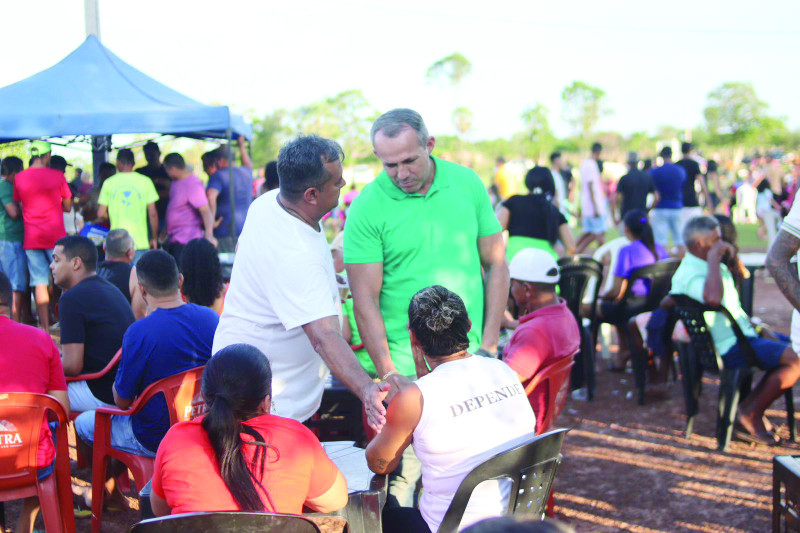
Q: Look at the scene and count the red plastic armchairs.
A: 4